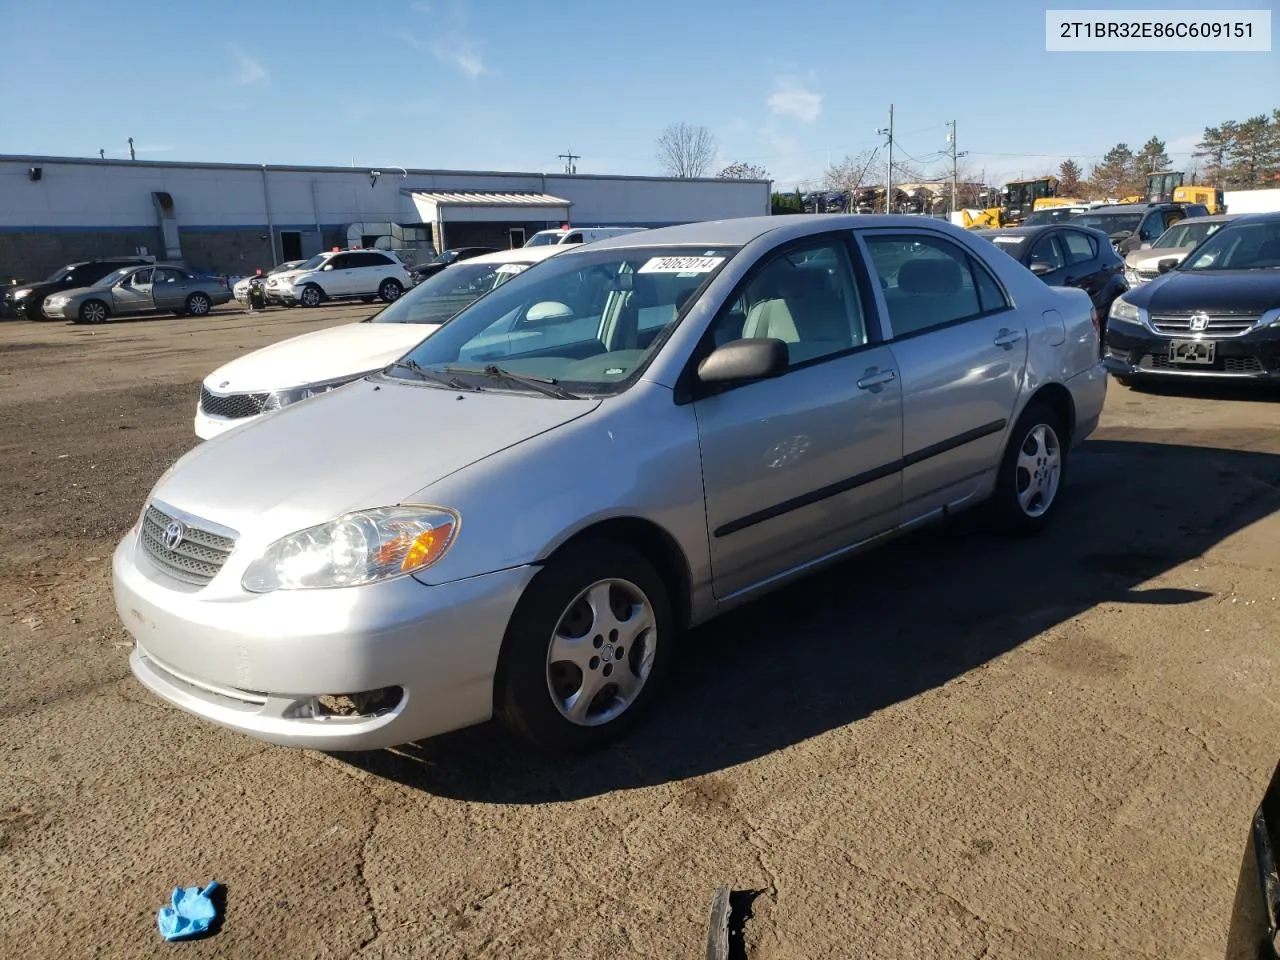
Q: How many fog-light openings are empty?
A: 1